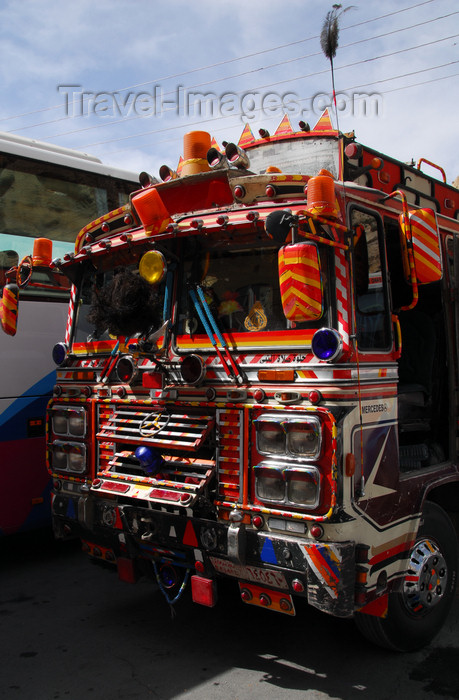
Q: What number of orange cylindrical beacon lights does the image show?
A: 4